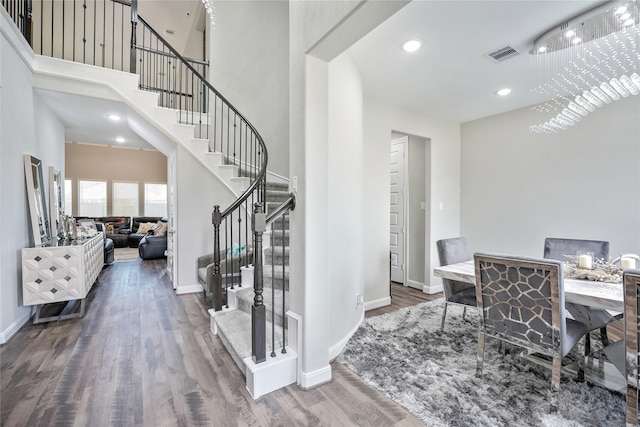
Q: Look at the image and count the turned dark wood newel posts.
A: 4